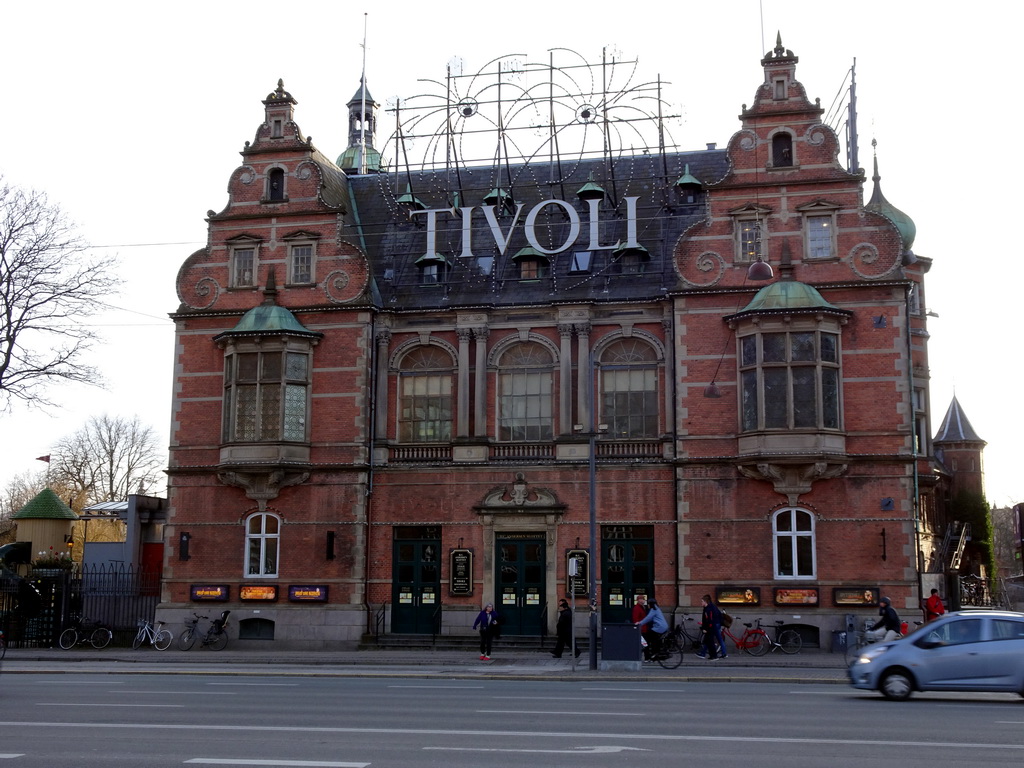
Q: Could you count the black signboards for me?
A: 2